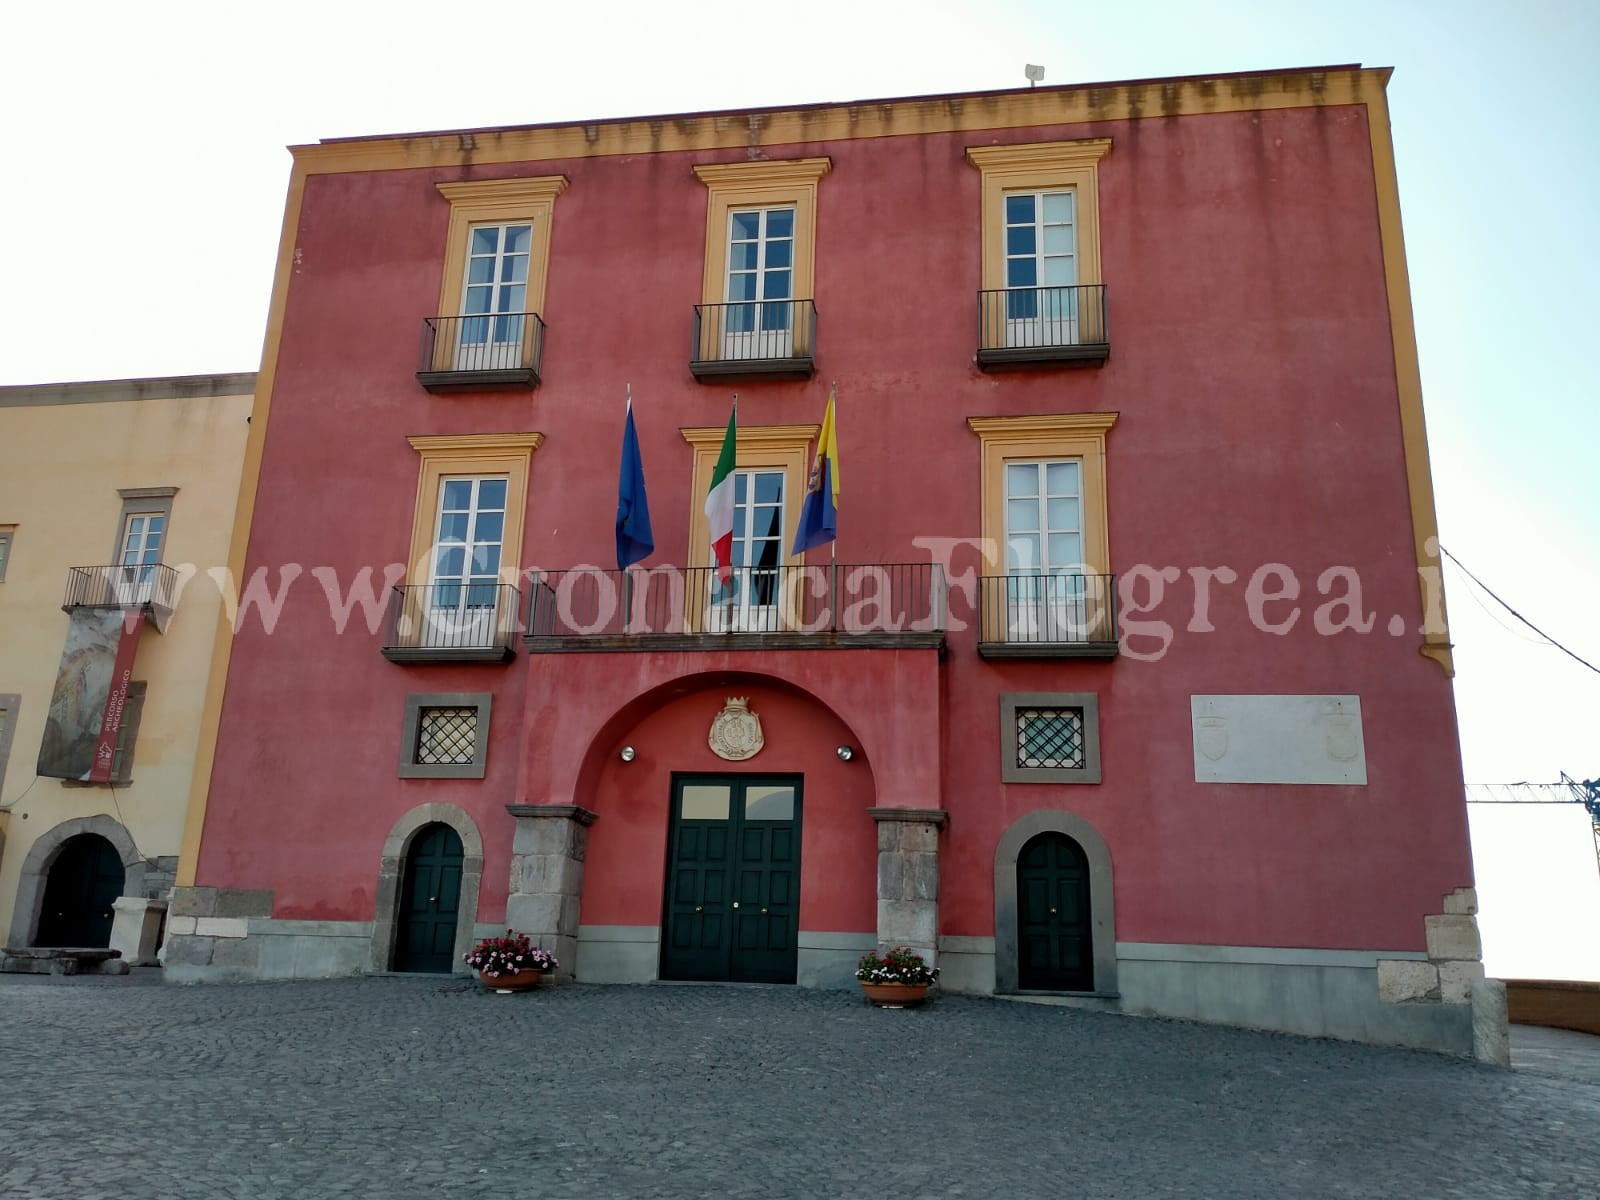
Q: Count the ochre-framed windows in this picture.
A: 6